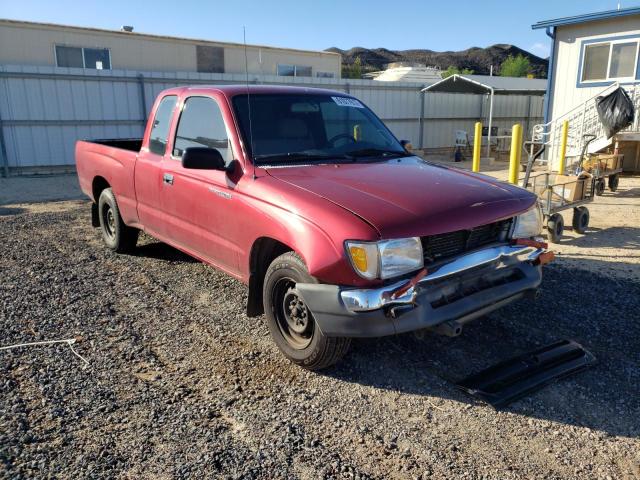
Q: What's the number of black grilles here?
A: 1